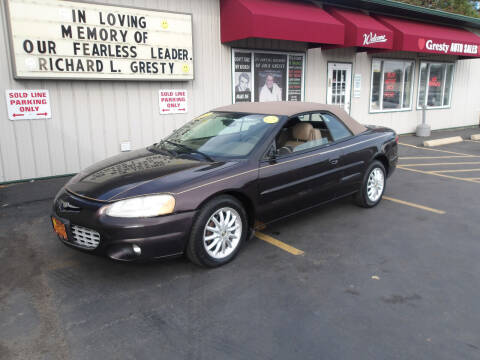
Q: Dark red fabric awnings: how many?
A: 3